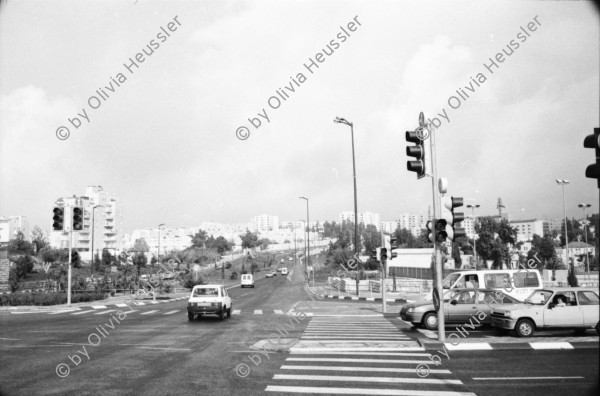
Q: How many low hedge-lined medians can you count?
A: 1